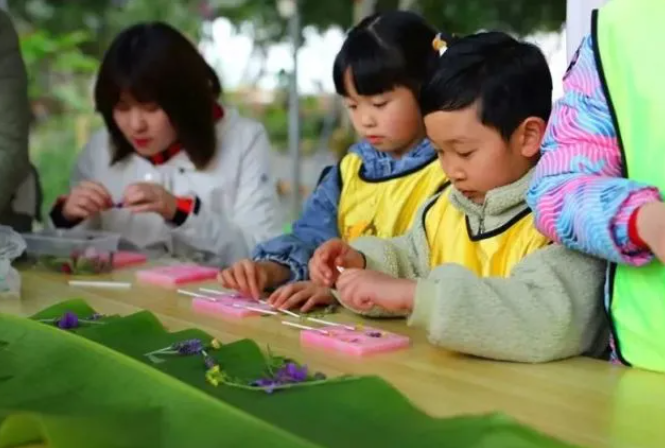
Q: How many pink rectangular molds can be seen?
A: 4